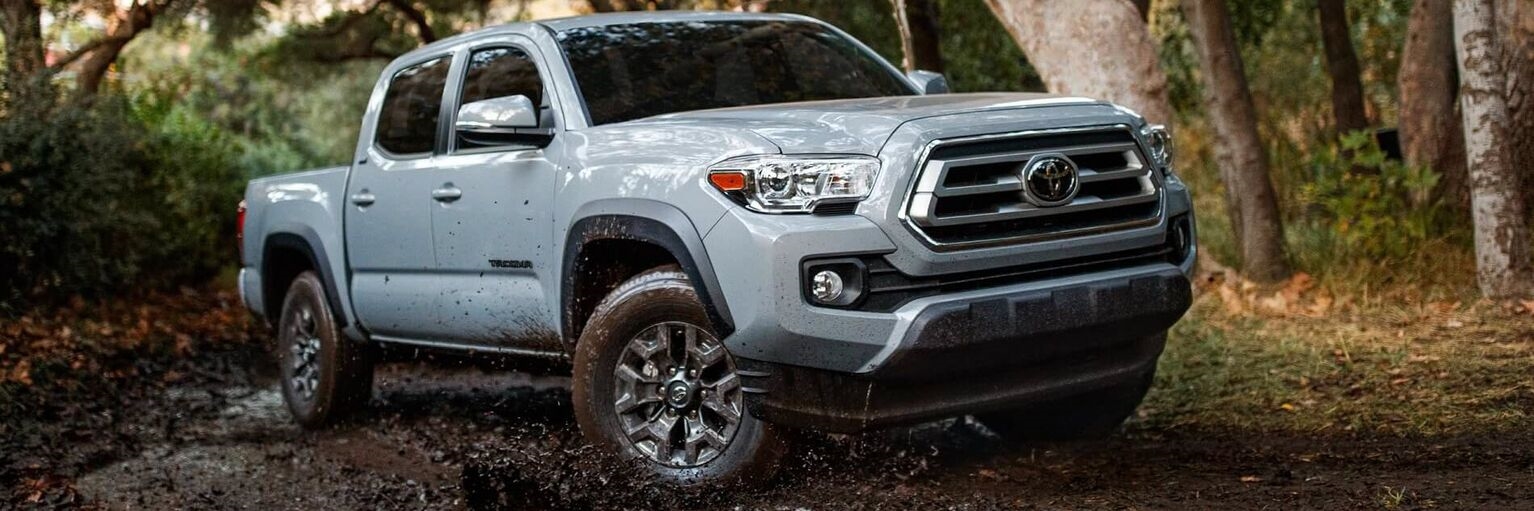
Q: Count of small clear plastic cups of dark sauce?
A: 0